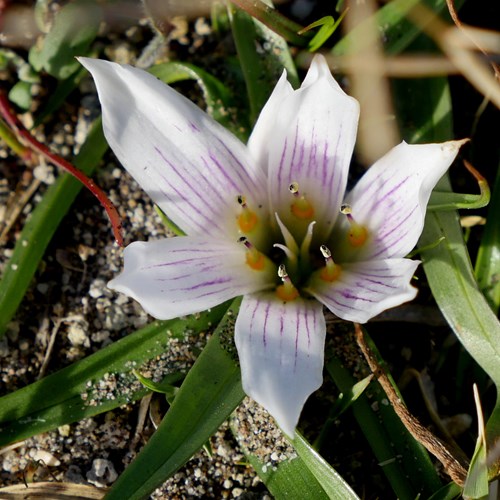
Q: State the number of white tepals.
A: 6